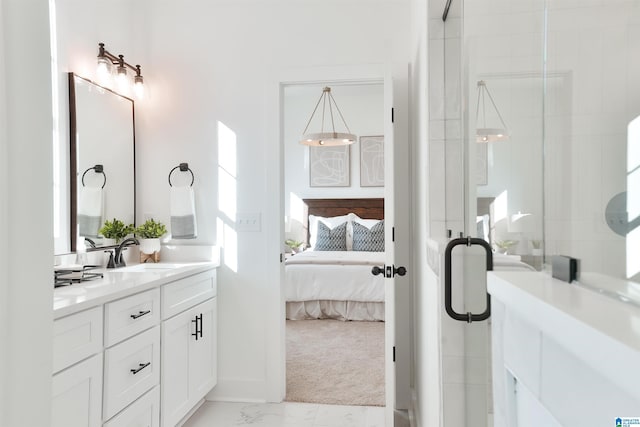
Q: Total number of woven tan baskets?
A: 0